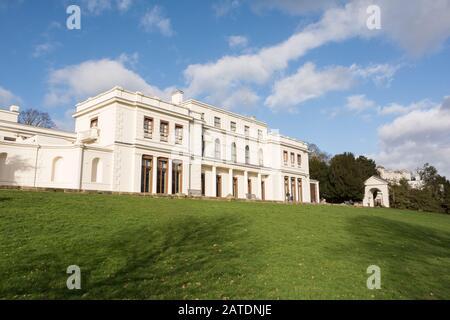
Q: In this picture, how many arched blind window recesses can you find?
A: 3